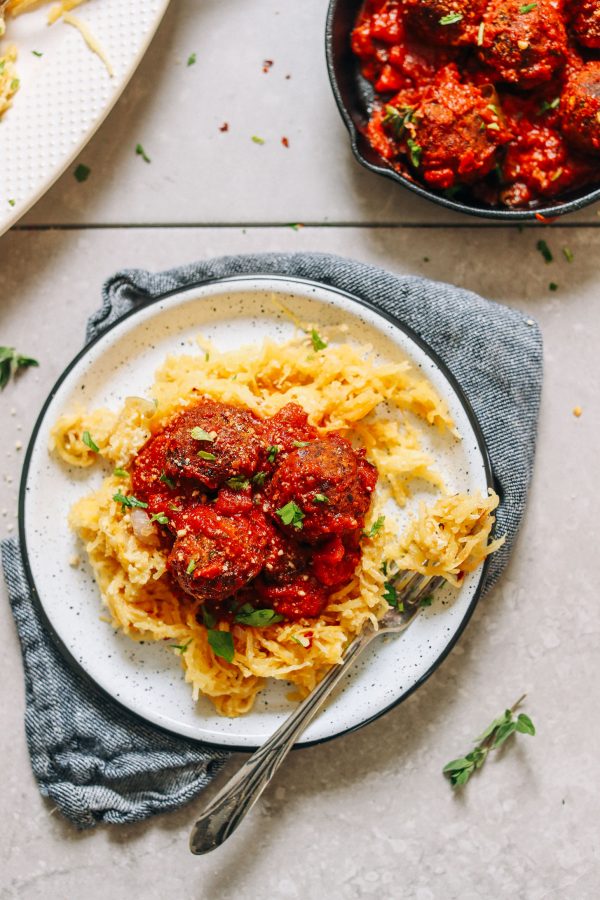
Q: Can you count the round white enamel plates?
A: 1